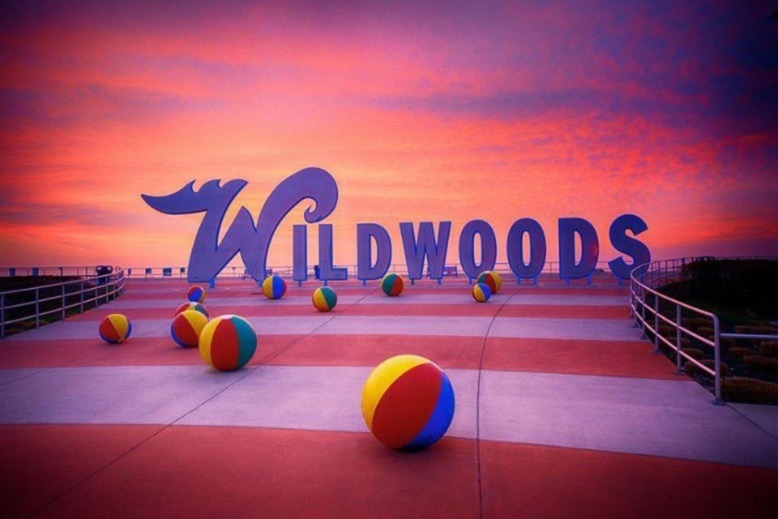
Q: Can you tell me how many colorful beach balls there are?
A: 11